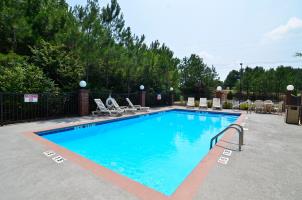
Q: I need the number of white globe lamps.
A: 5